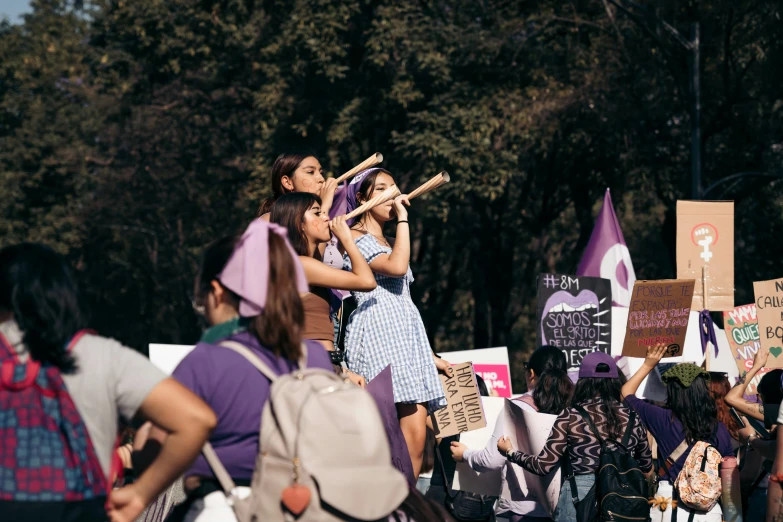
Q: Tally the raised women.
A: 3